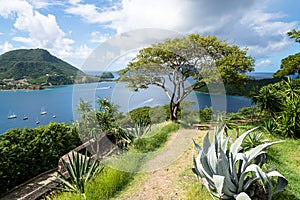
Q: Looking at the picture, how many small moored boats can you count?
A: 5